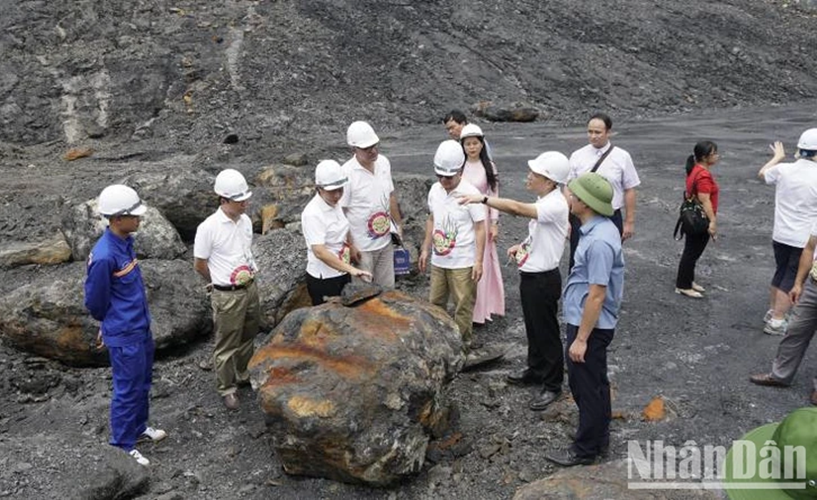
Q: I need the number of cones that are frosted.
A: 0